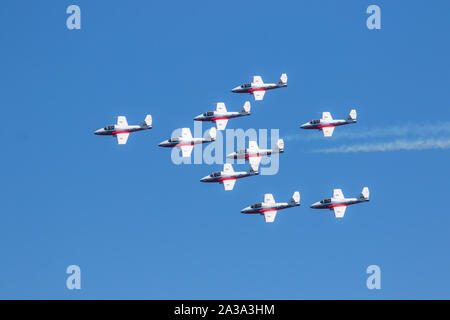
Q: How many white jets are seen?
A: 9